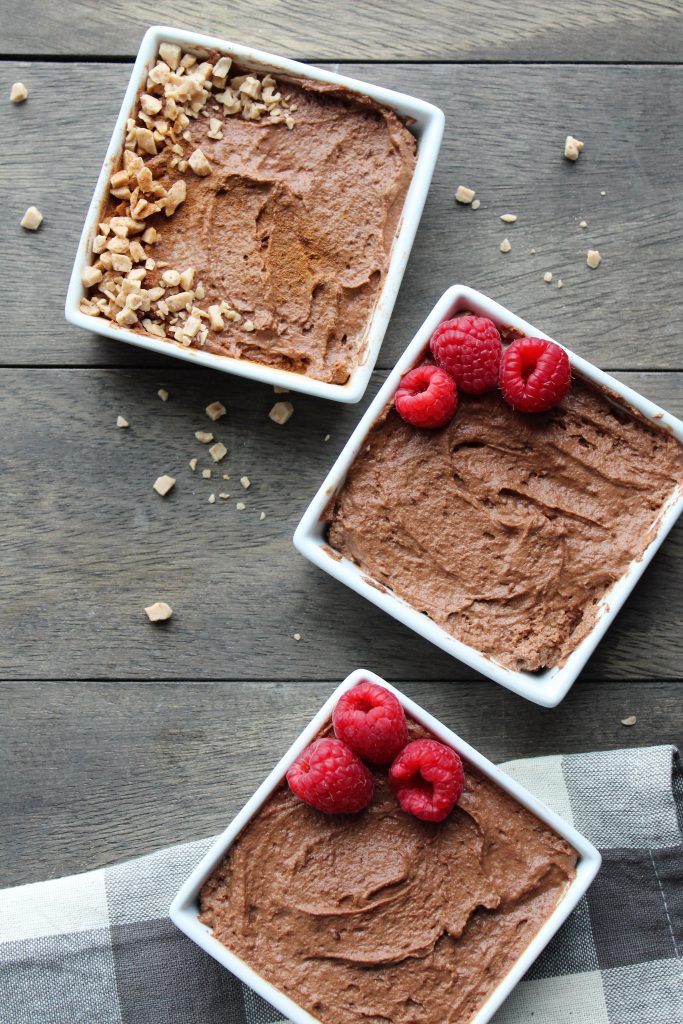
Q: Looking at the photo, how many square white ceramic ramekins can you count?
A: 3